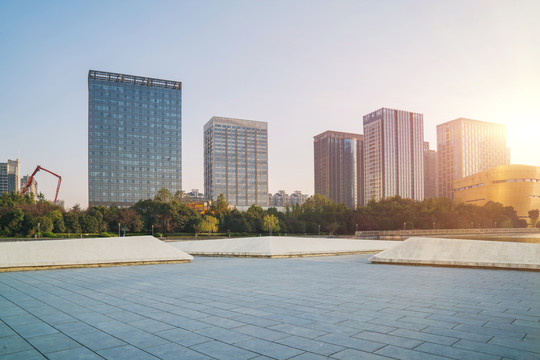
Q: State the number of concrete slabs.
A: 3